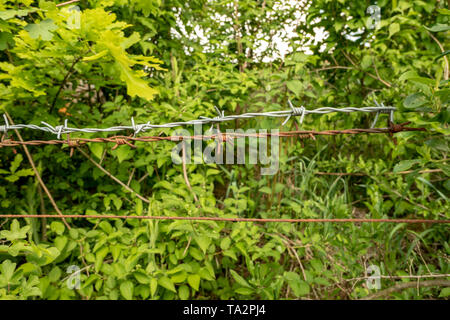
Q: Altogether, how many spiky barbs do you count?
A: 12